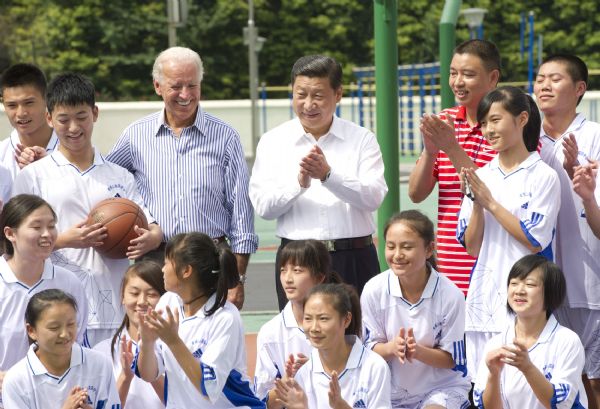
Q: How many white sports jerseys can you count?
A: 12